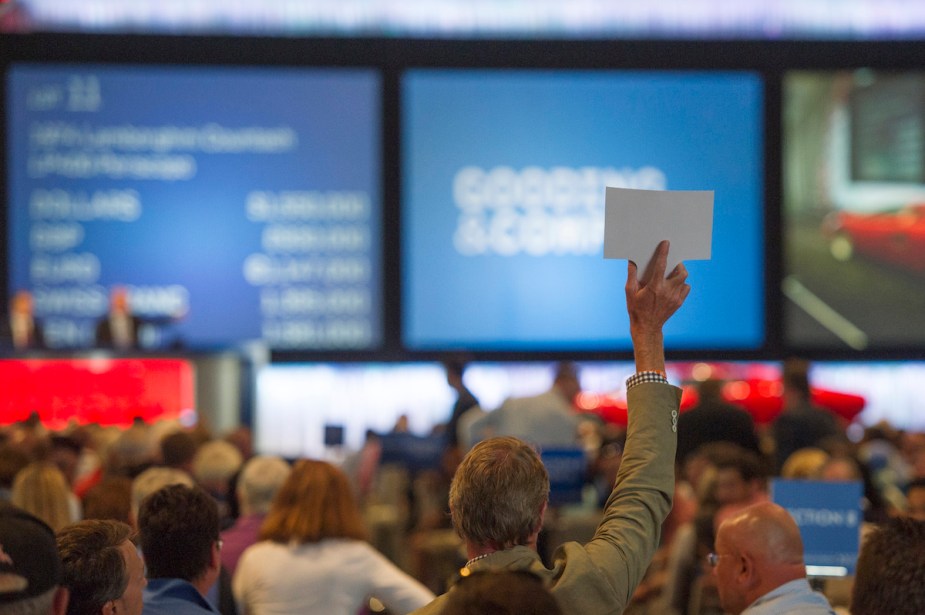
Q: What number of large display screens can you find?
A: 3